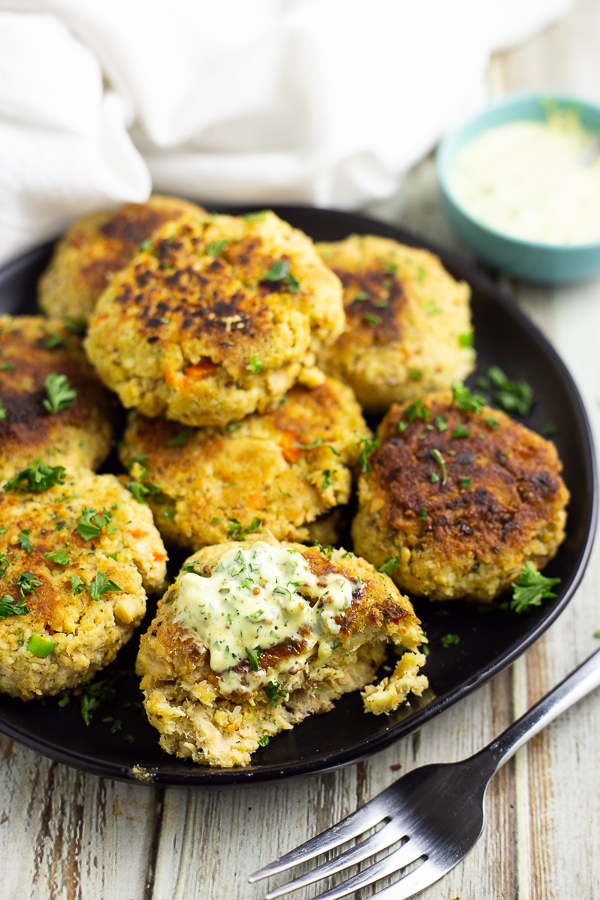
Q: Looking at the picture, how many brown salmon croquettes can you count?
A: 8